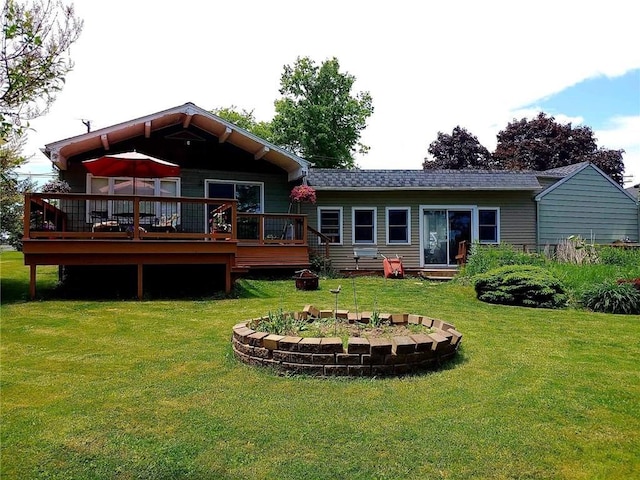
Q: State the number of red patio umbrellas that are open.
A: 1